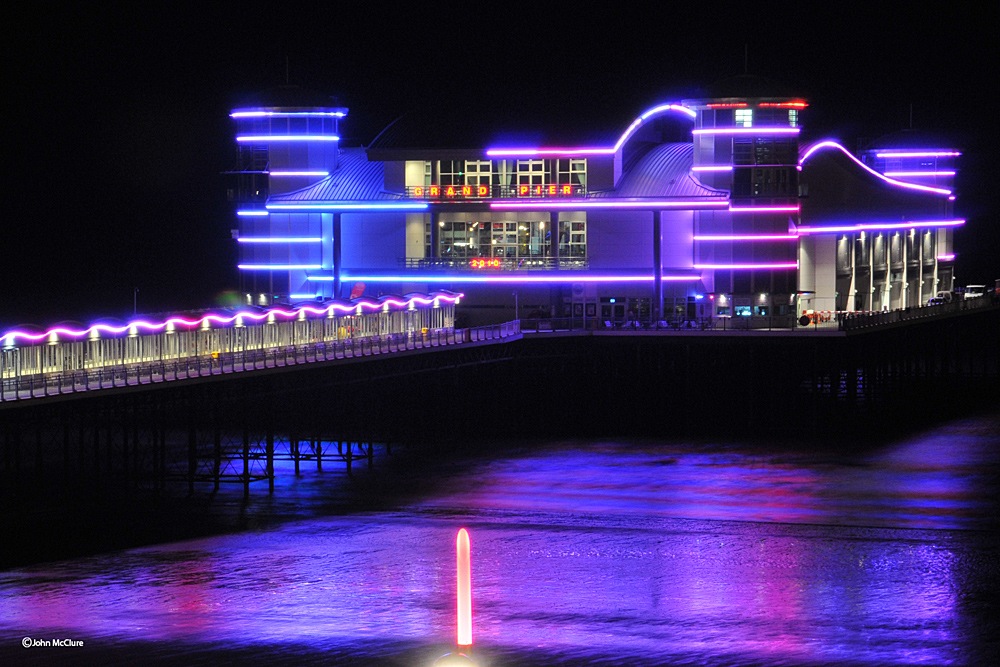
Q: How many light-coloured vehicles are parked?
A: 2